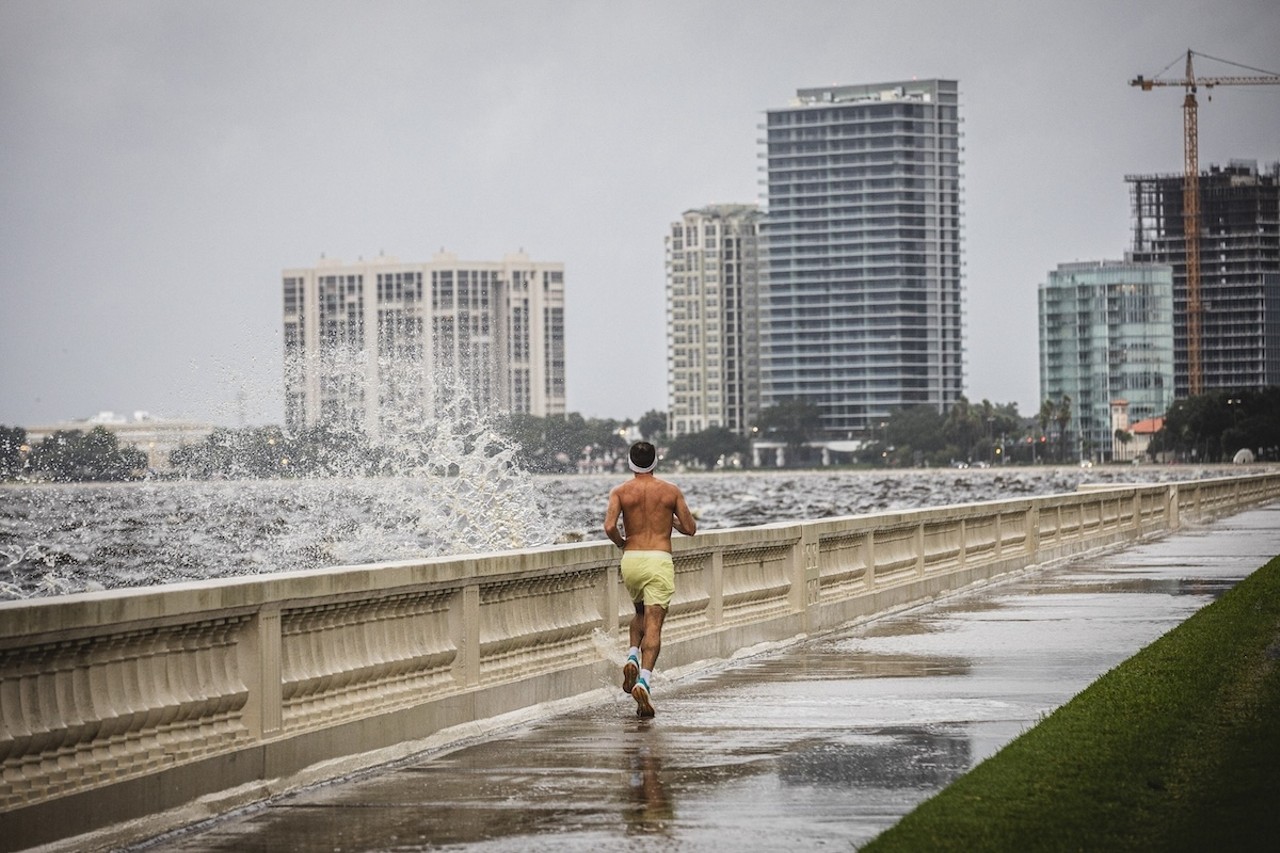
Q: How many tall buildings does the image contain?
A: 5